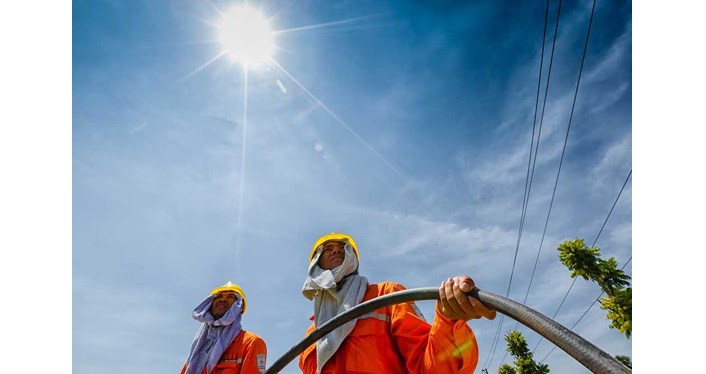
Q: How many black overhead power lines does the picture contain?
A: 5